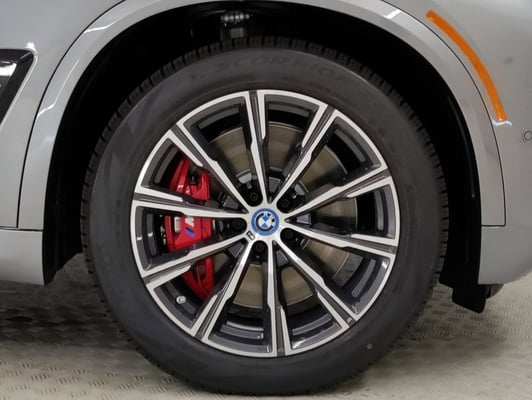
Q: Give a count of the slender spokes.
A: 10